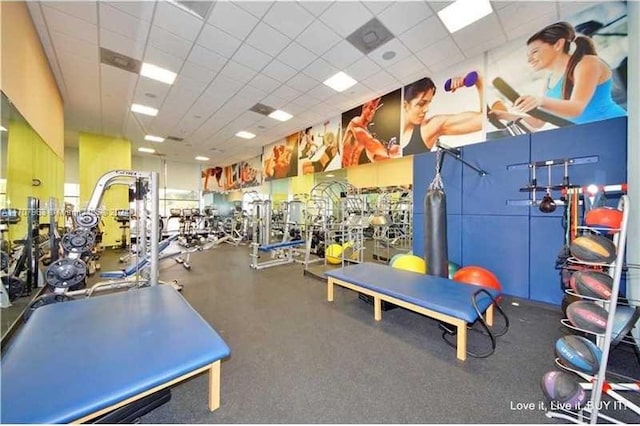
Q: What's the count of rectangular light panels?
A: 9